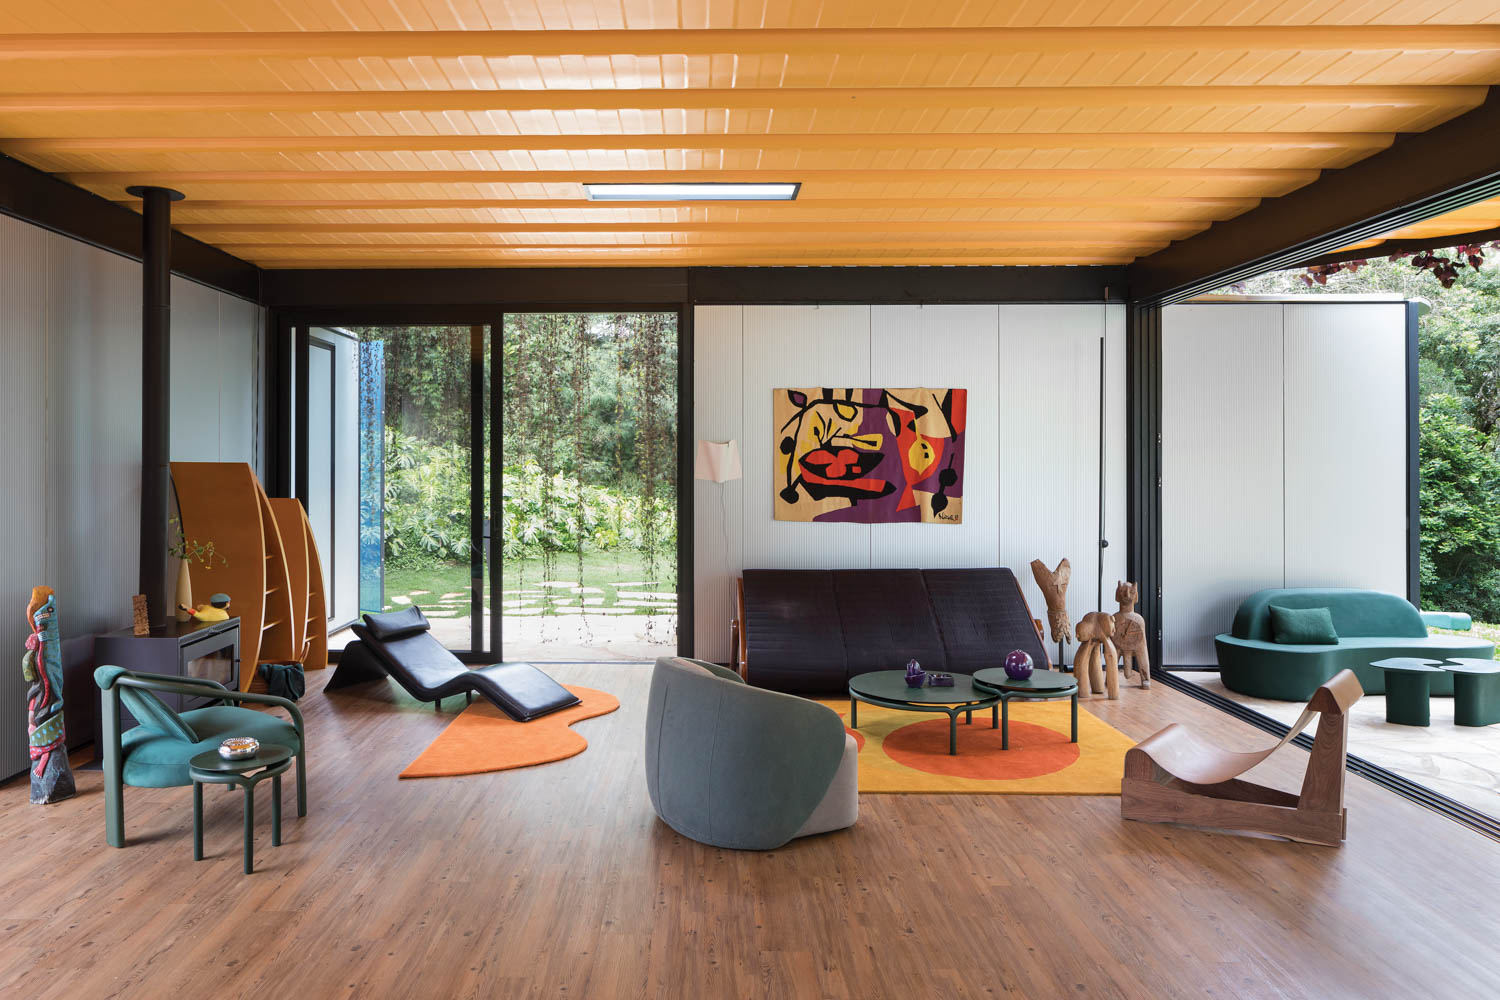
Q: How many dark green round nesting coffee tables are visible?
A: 2